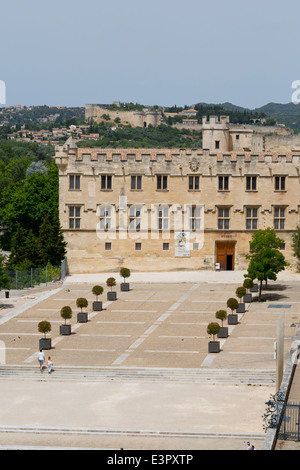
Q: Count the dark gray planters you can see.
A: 12